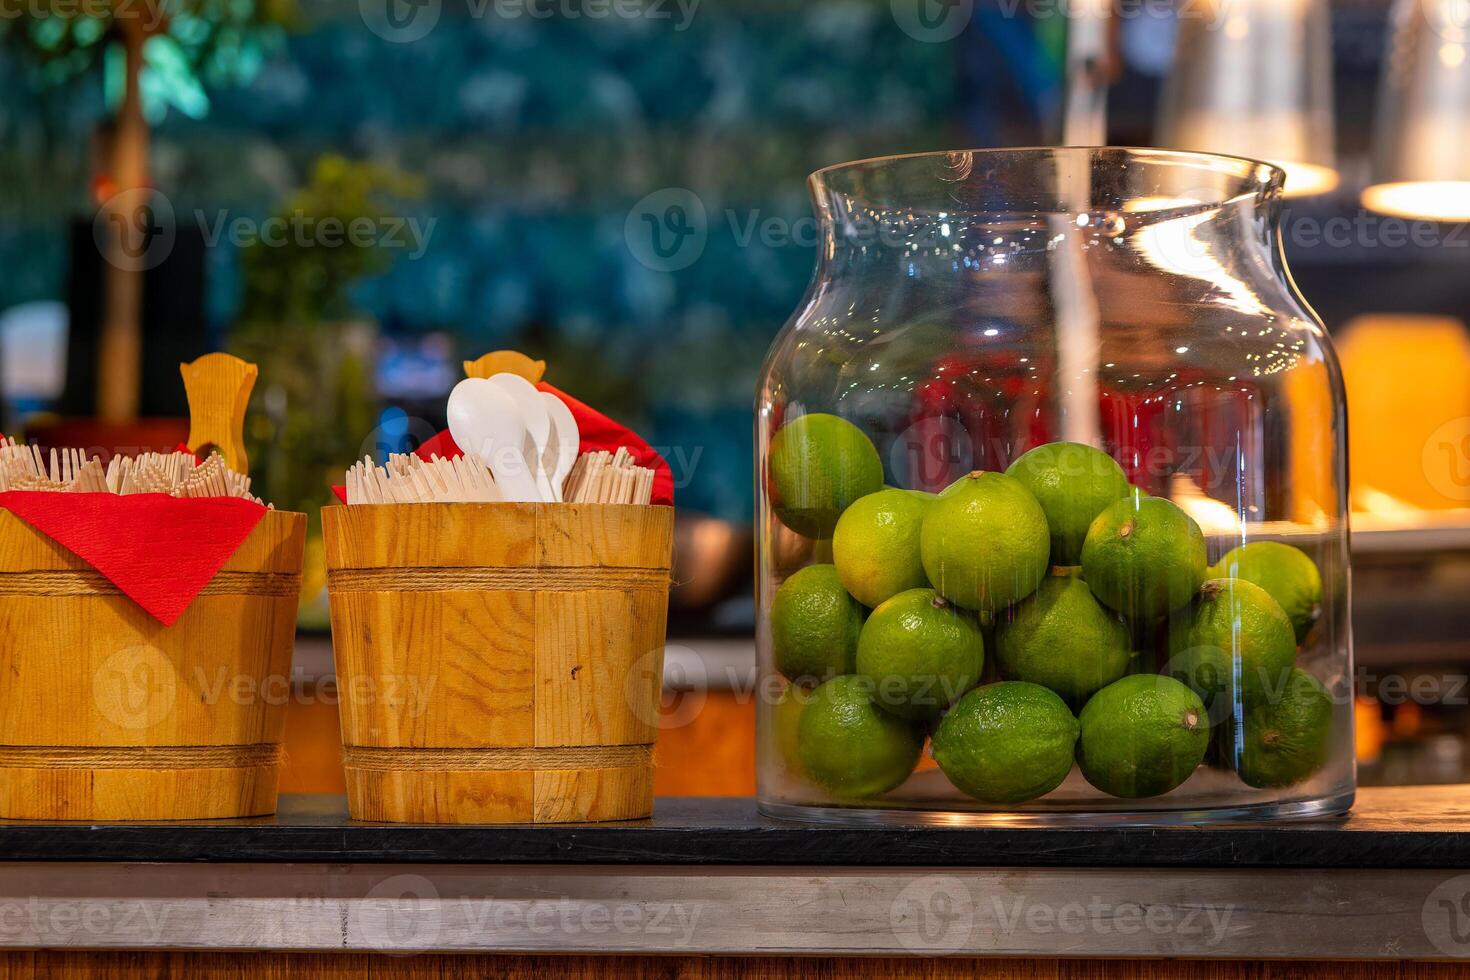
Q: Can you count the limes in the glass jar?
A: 14